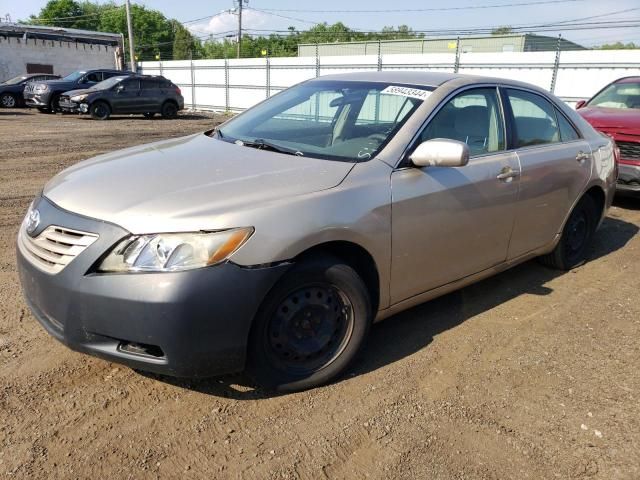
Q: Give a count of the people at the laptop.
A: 0